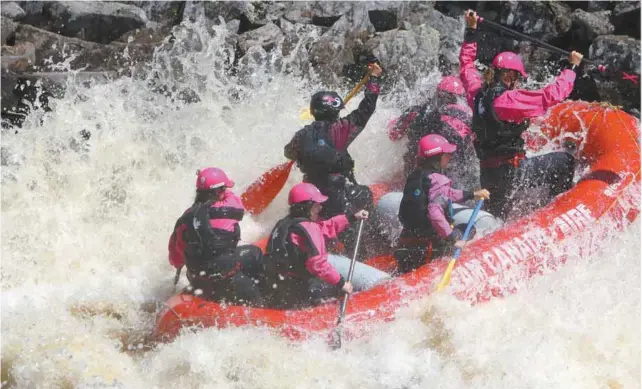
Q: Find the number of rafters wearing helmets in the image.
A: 6